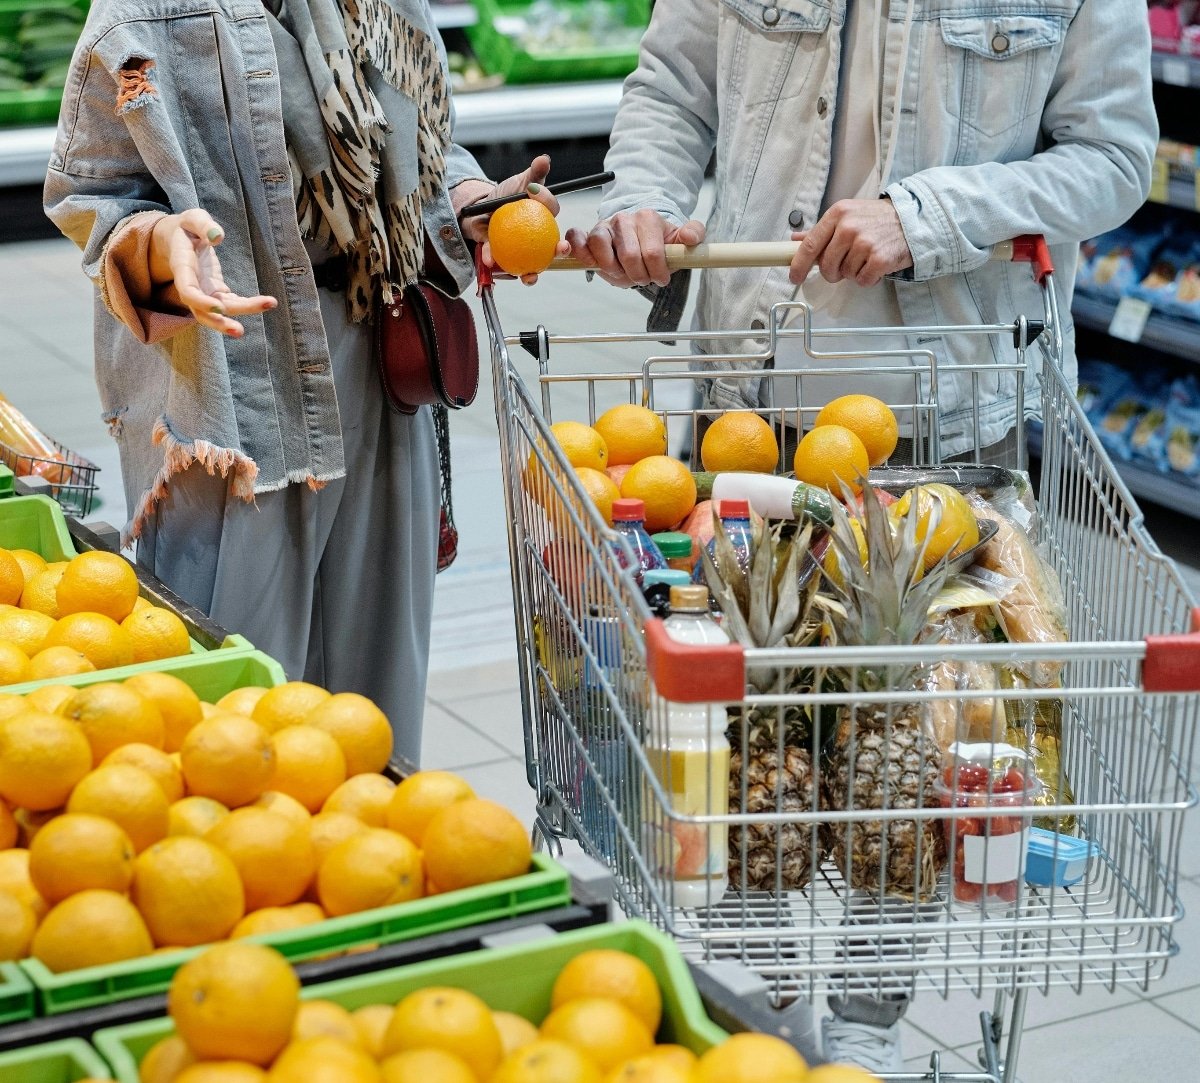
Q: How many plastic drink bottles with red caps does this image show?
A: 2